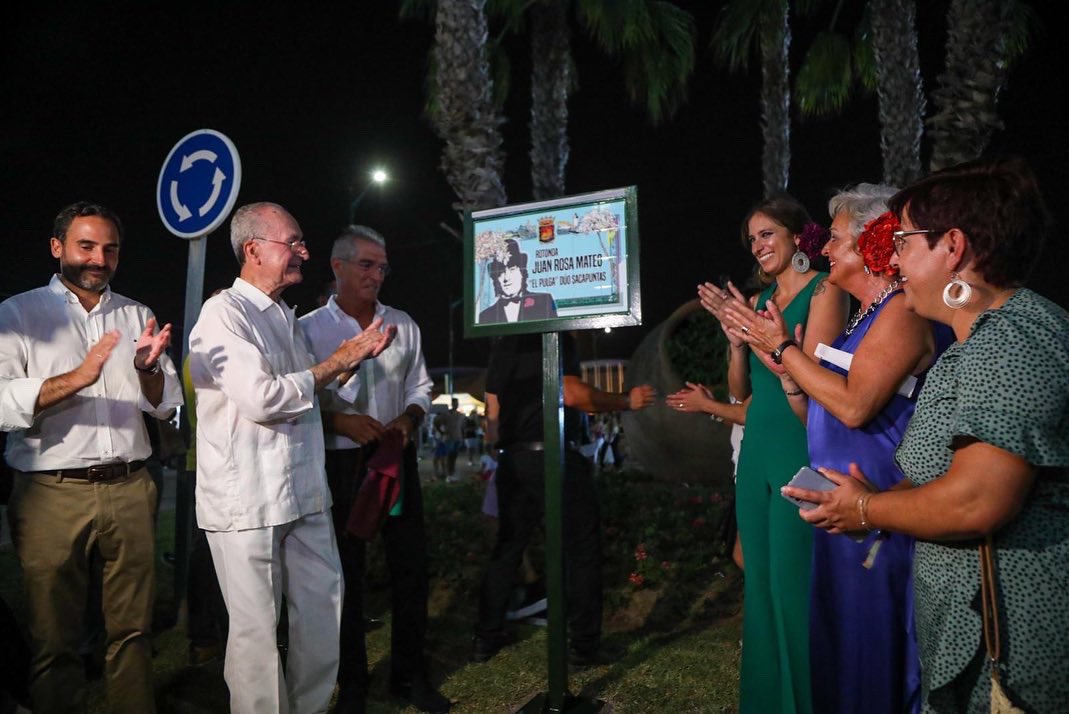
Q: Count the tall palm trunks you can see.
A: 5